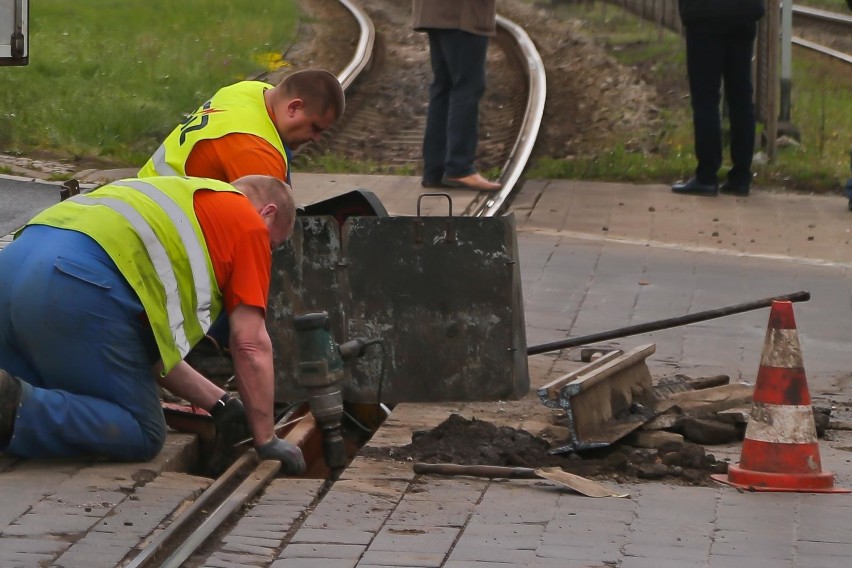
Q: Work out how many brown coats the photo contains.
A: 1